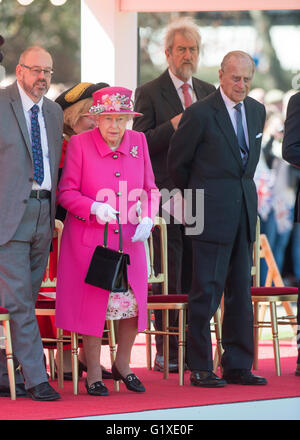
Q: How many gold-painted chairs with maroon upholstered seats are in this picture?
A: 4